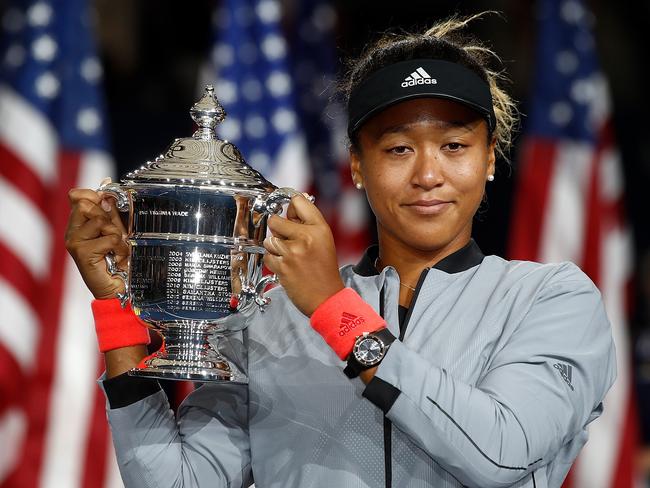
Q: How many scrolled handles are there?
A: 2